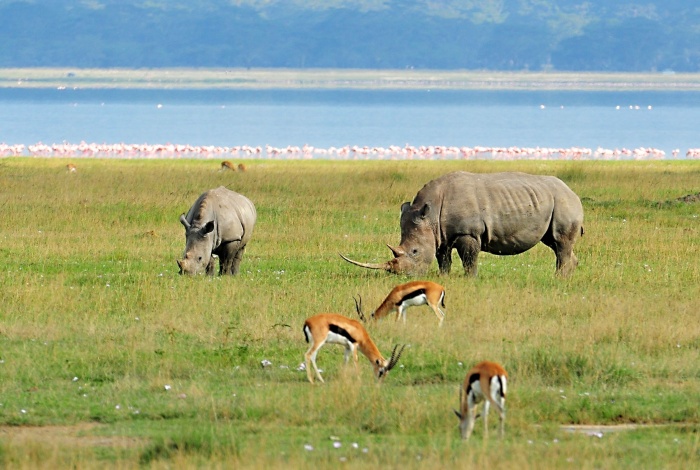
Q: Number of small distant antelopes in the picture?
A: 3